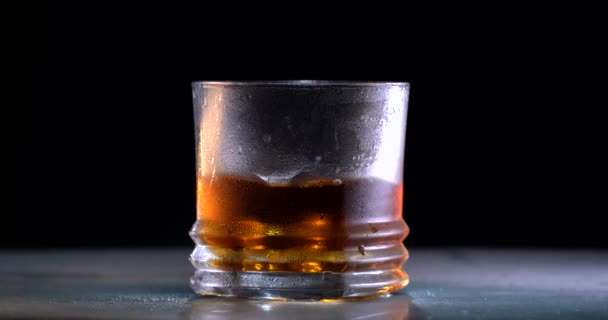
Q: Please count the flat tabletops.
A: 1